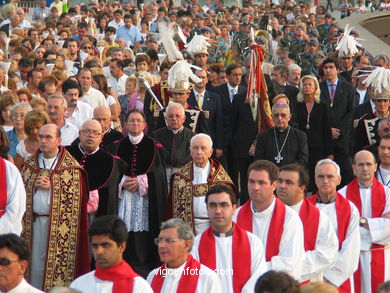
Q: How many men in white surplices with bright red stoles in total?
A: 8